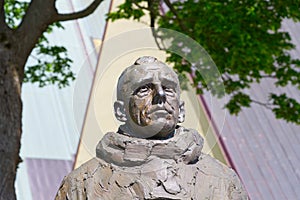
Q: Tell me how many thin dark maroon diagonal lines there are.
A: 2